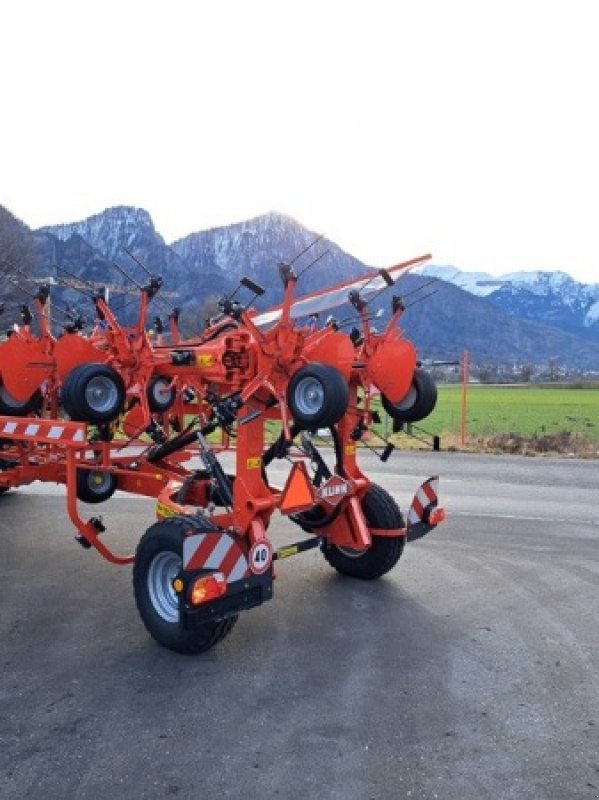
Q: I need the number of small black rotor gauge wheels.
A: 6